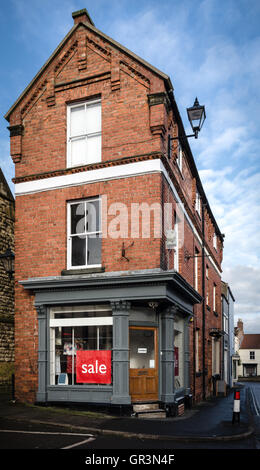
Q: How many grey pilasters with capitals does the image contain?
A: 4